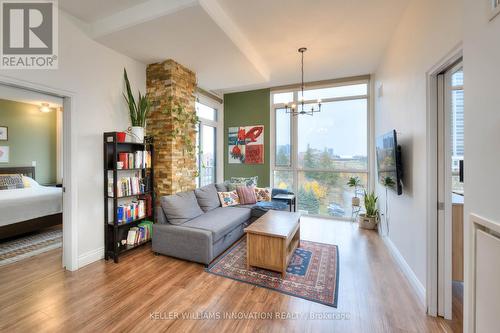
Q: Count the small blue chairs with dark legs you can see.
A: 0